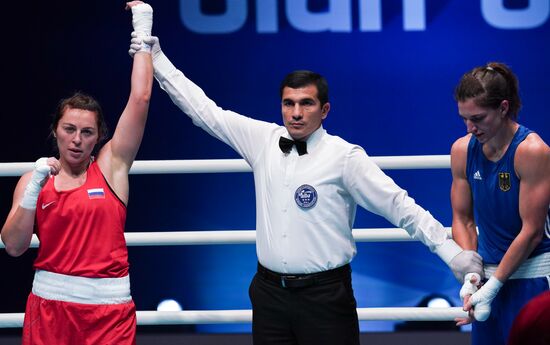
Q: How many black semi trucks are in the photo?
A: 0